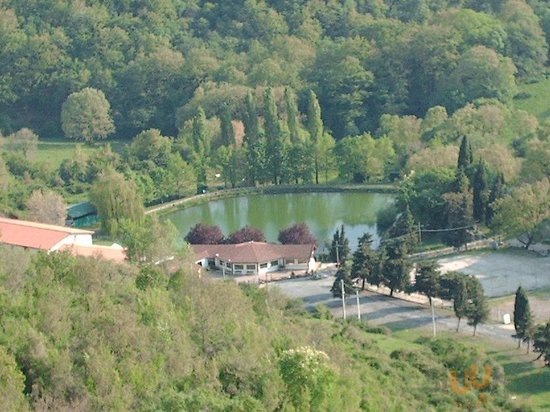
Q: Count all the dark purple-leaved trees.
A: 3